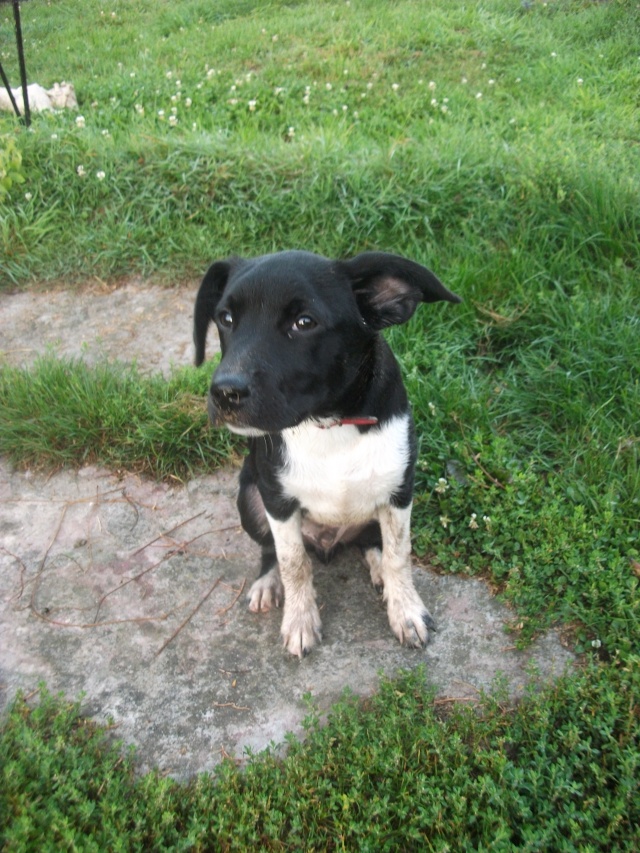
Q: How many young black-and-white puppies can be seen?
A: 1